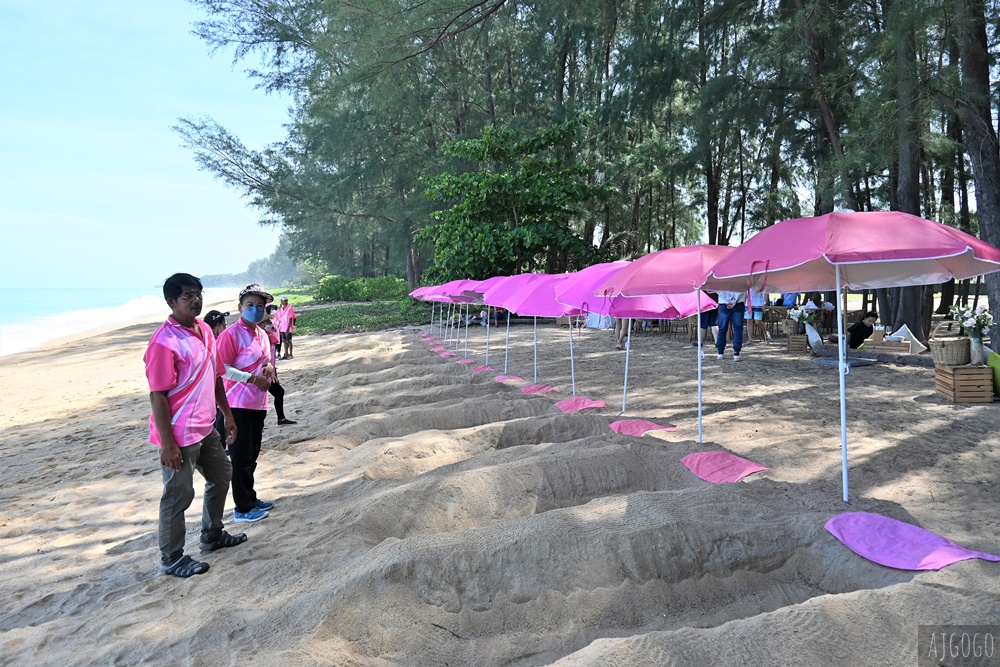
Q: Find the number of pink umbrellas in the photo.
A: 13